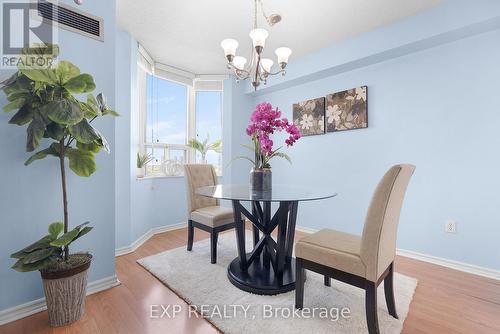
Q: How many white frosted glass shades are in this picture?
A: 5